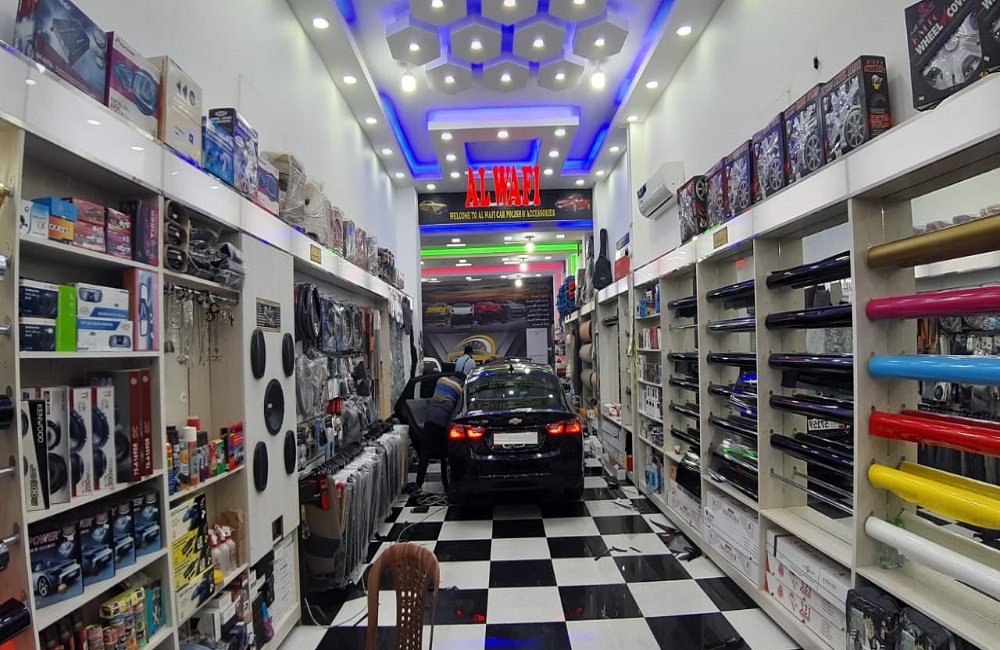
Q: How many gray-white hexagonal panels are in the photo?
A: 10